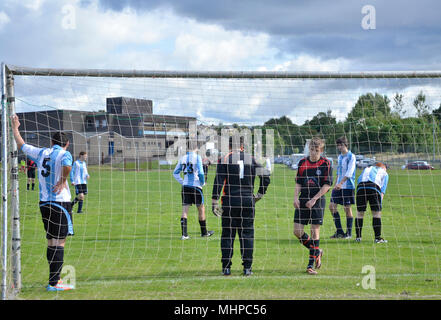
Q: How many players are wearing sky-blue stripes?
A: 5